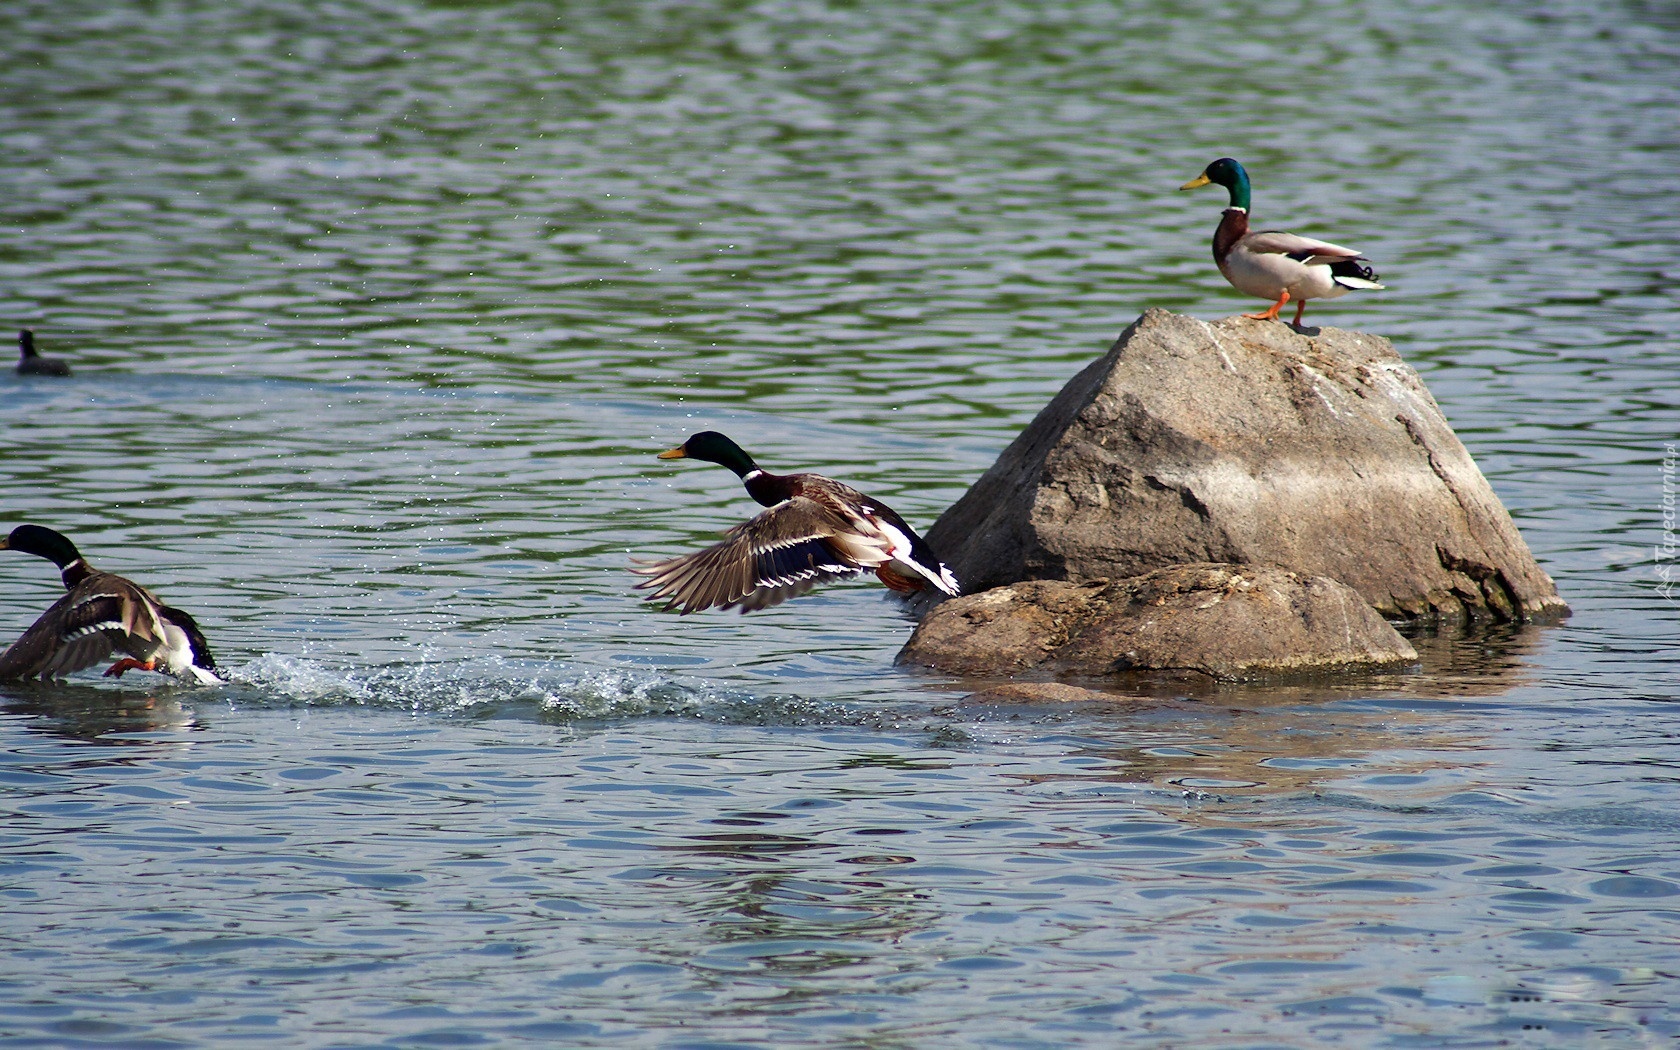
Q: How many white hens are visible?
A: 0